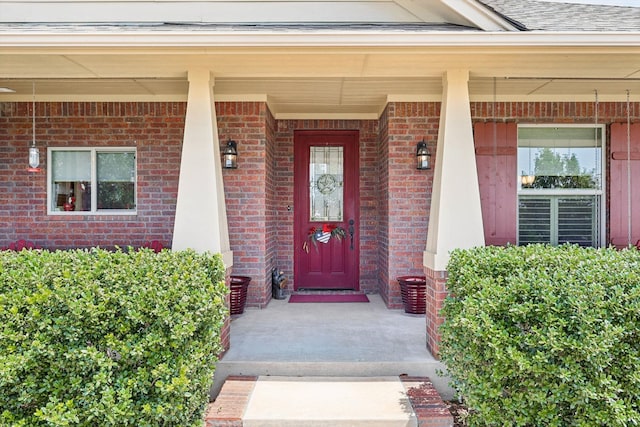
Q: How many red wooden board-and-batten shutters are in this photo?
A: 2